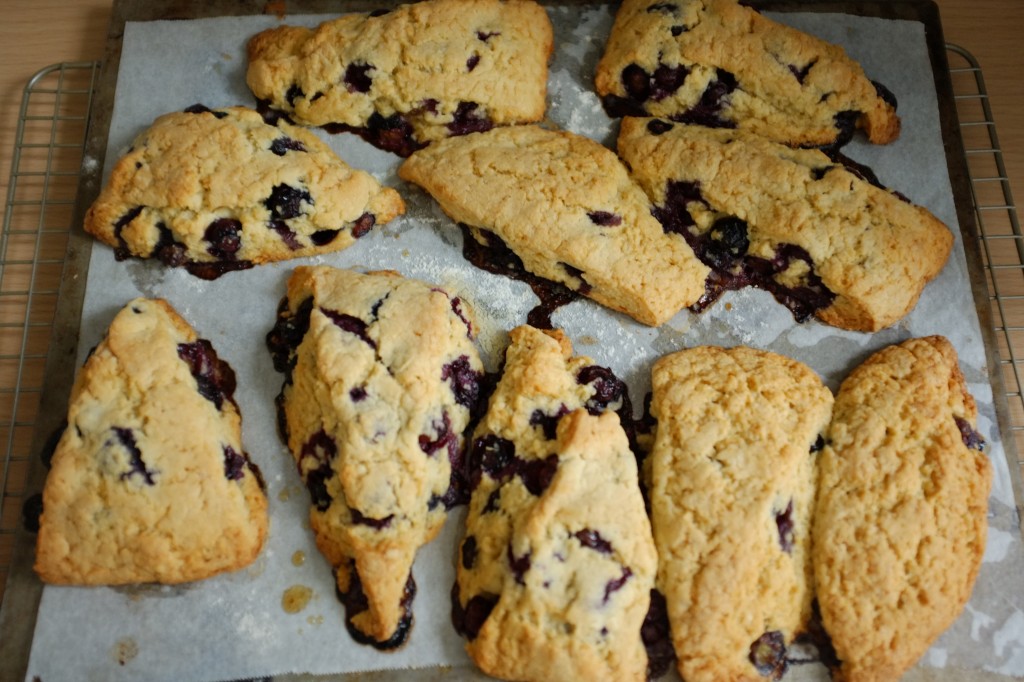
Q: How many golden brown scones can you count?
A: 10